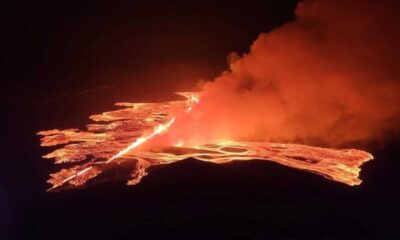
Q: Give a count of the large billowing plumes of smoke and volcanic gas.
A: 1